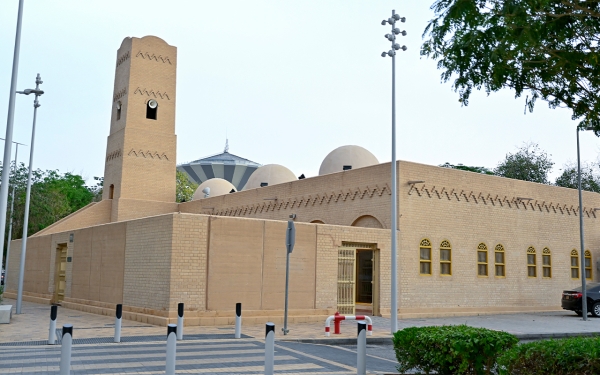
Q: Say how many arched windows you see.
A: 8